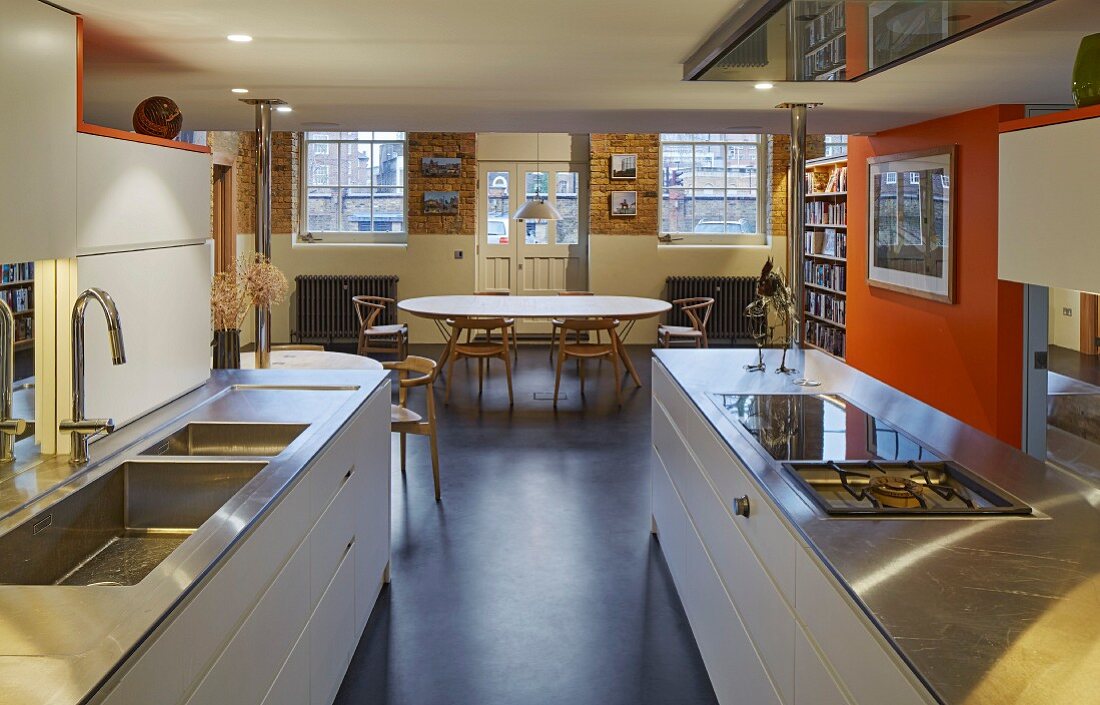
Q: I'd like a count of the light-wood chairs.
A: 8